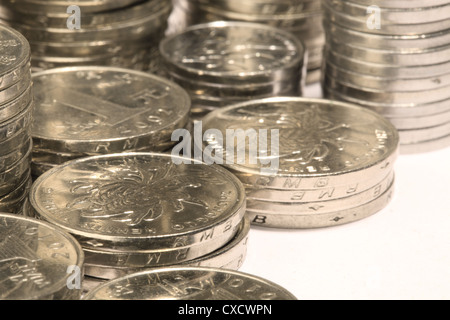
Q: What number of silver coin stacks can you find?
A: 10